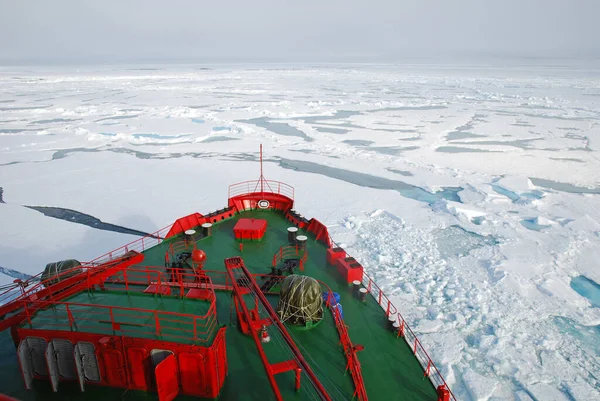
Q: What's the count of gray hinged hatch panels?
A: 3